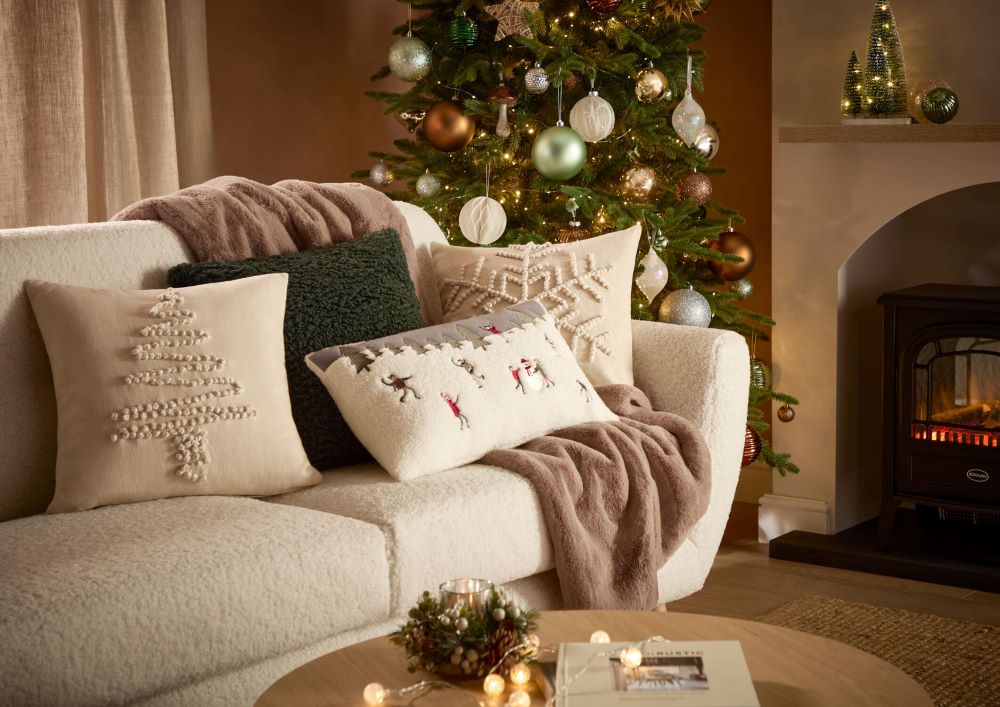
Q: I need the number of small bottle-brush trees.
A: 3